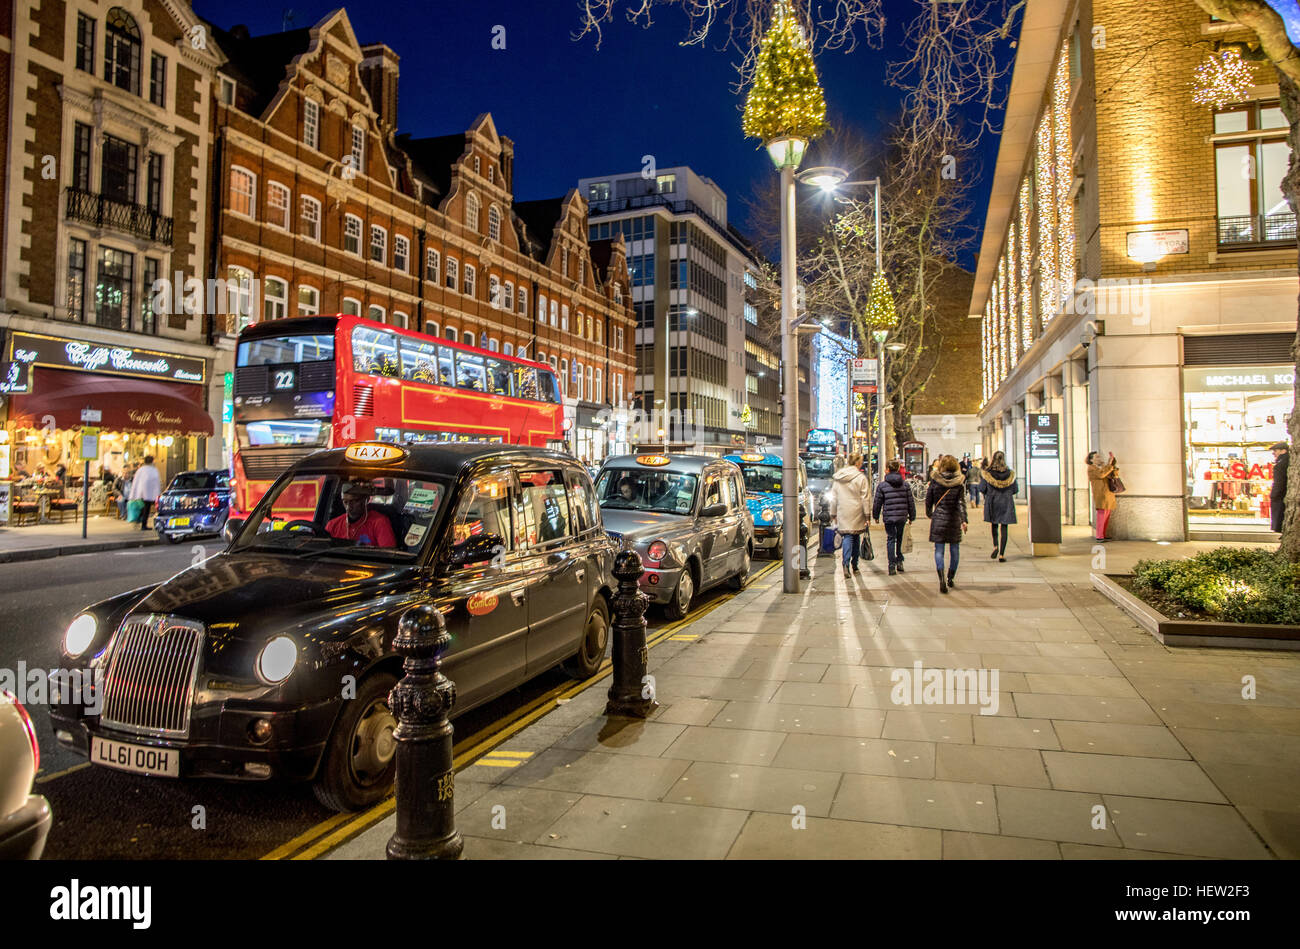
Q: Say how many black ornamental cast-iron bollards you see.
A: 4